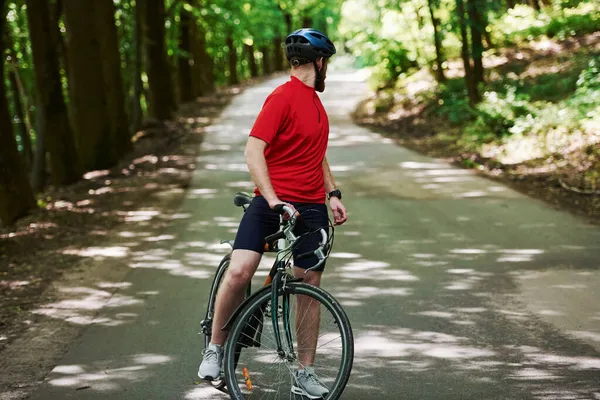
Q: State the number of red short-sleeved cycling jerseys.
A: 1